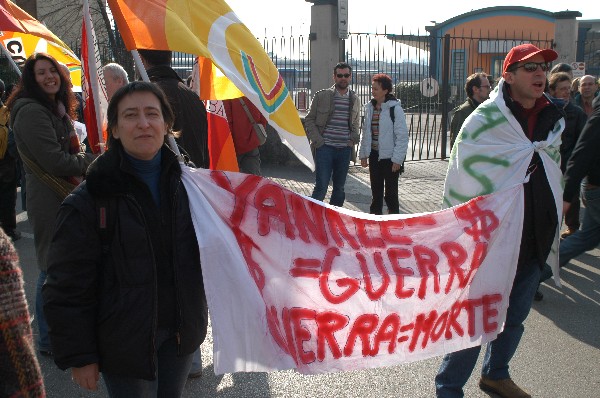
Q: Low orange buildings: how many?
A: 1